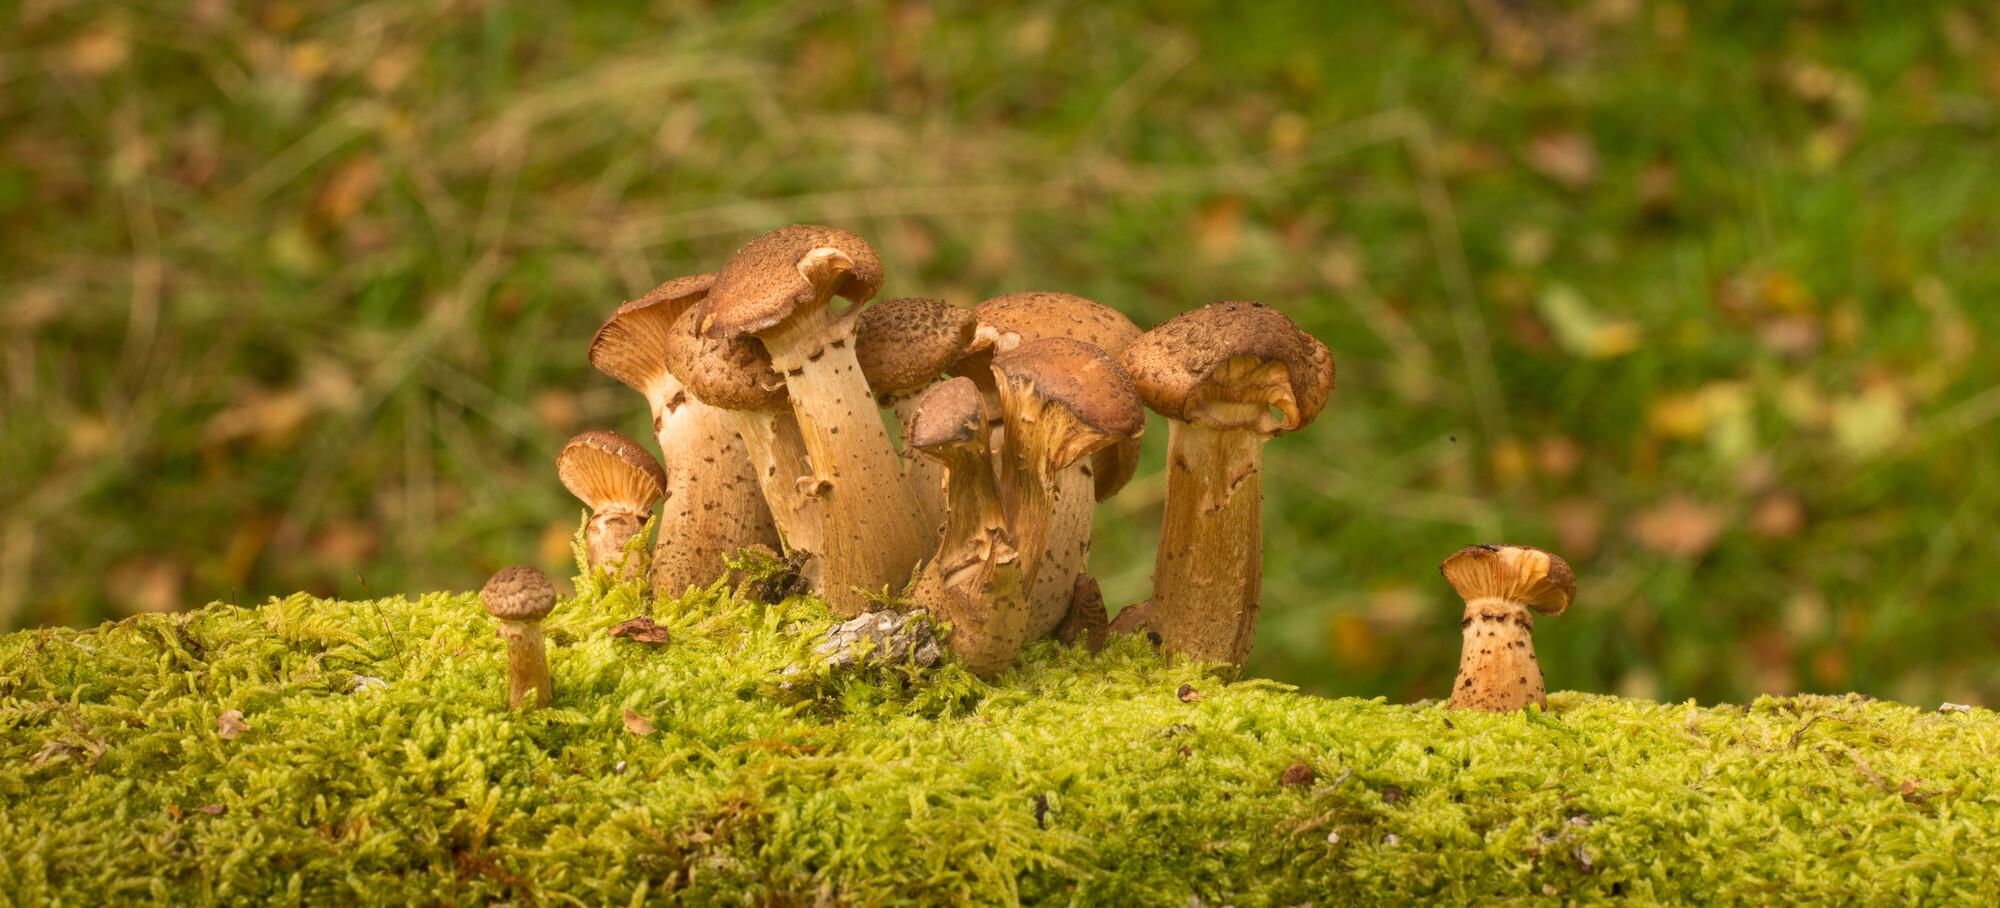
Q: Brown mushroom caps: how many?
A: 11